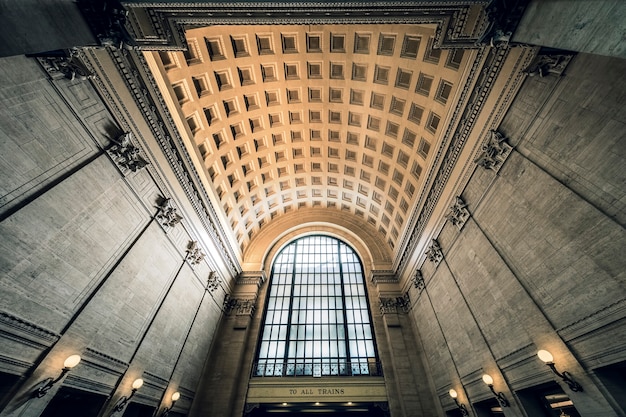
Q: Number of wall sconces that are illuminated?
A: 6